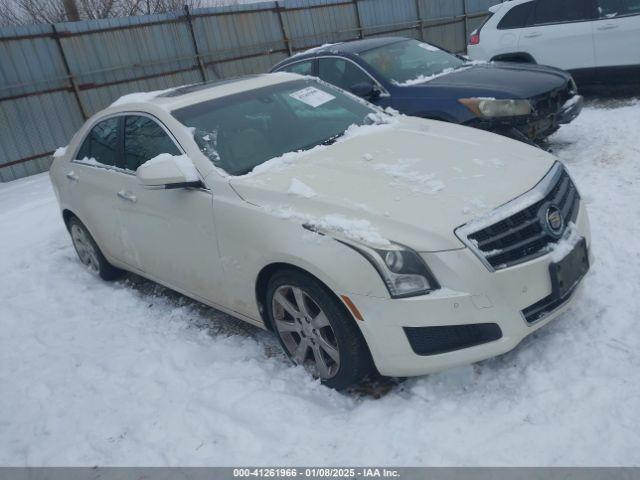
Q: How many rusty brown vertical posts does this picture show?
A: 6